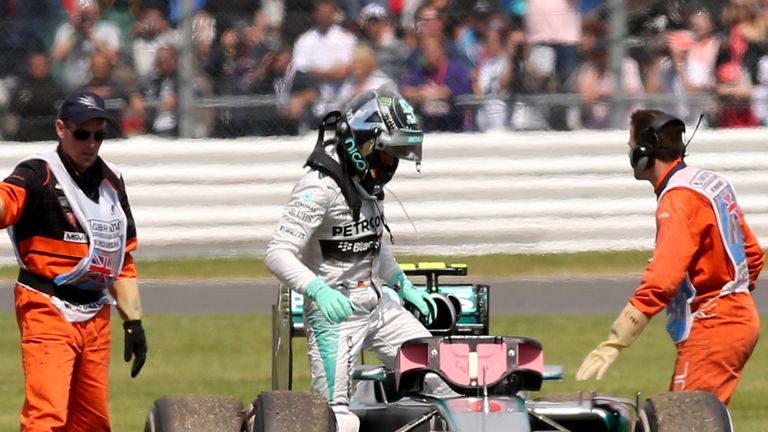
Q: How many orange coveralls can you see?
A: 2